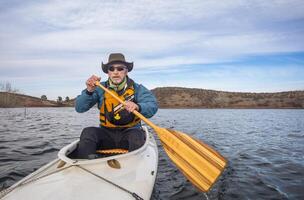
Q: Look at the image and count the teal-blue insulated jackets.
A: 1